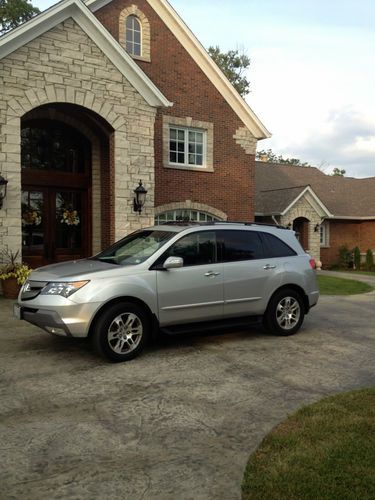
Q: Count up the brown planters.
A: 1